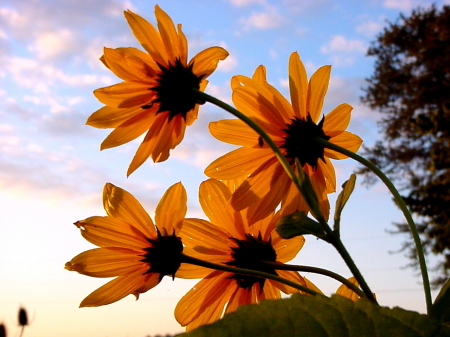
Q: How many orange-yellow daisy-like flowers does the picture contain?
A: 4